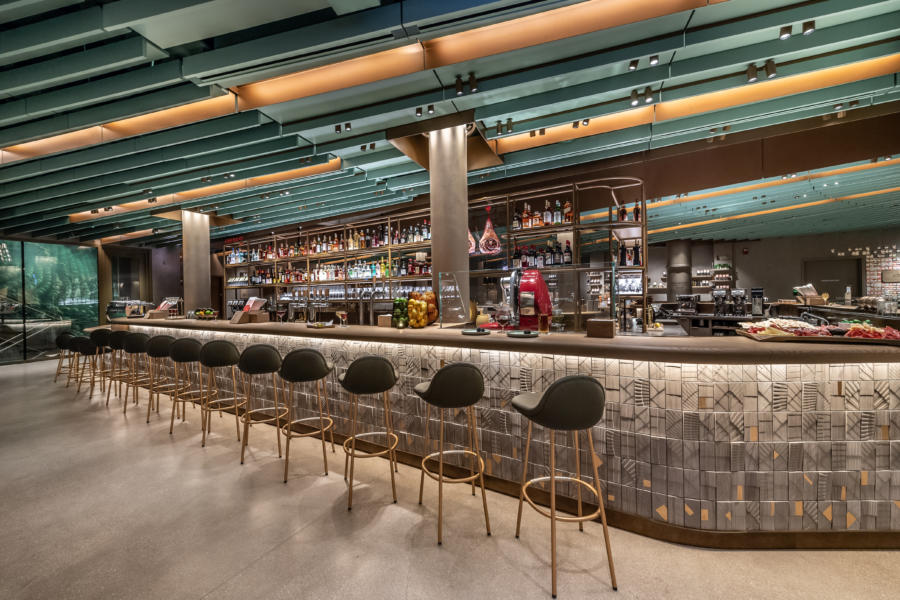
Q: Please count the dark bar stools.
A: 14